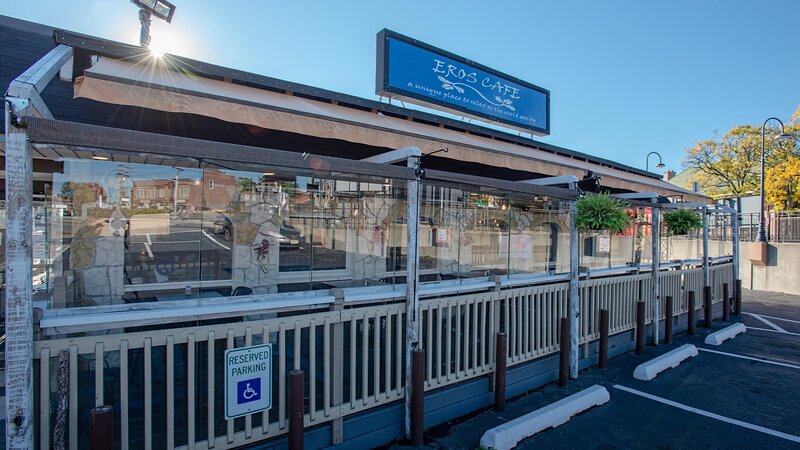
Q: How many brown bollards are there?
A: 12